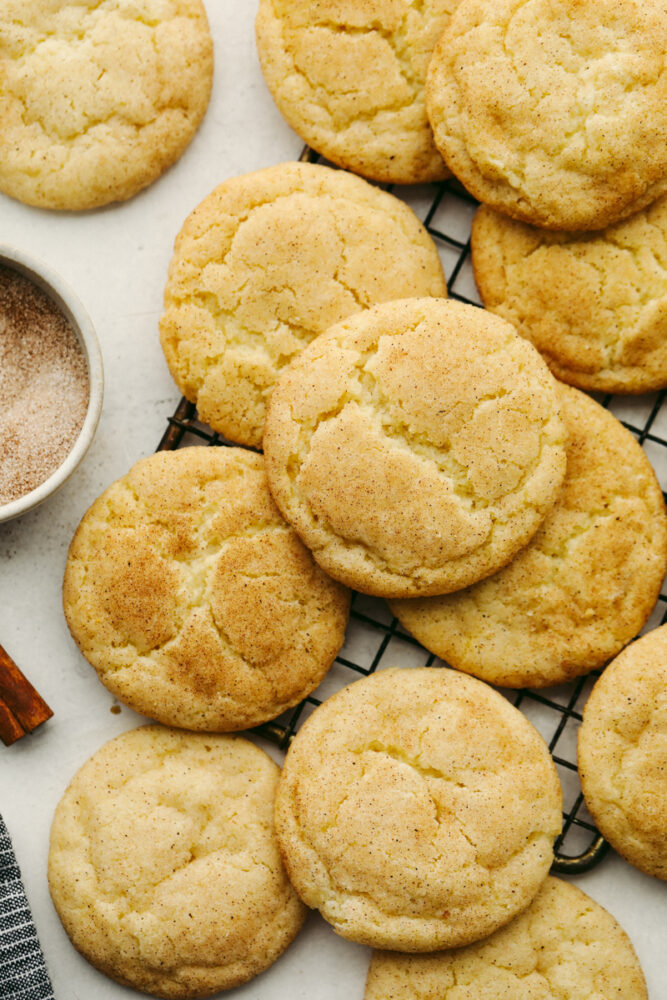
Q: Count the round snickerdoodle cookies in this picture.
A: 12